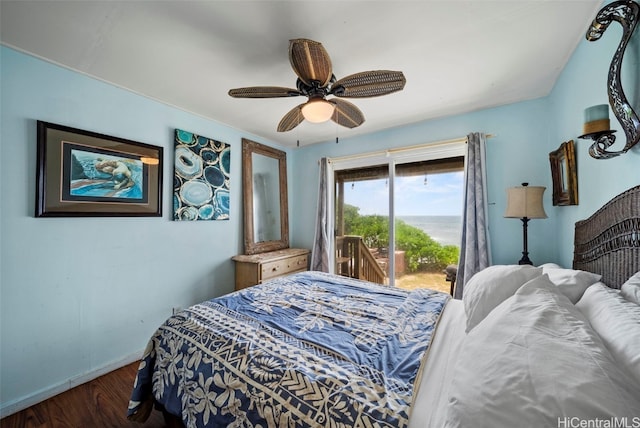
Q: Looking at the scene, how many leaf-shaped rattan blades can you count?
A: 5